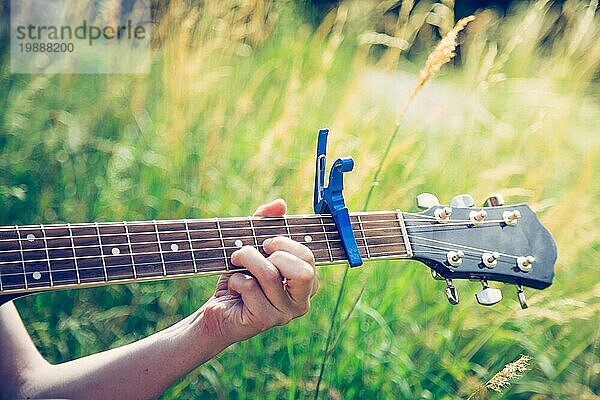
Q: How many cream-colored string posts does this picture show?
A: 6